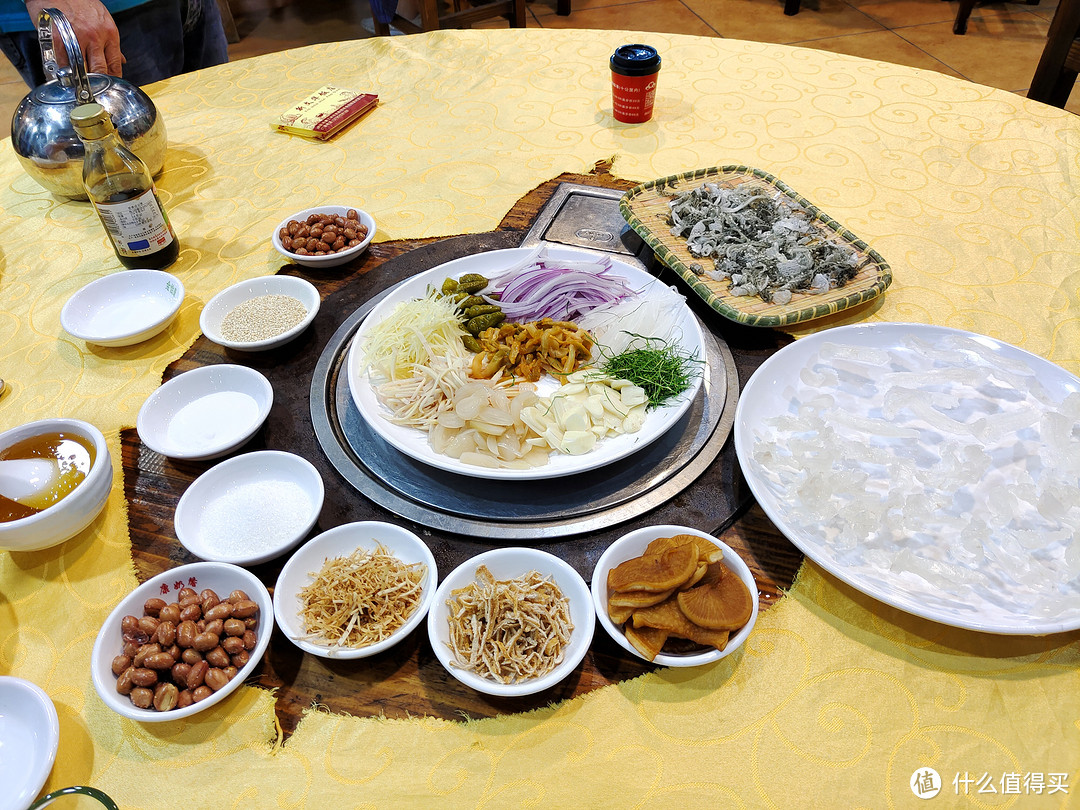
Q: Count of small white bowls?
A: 11